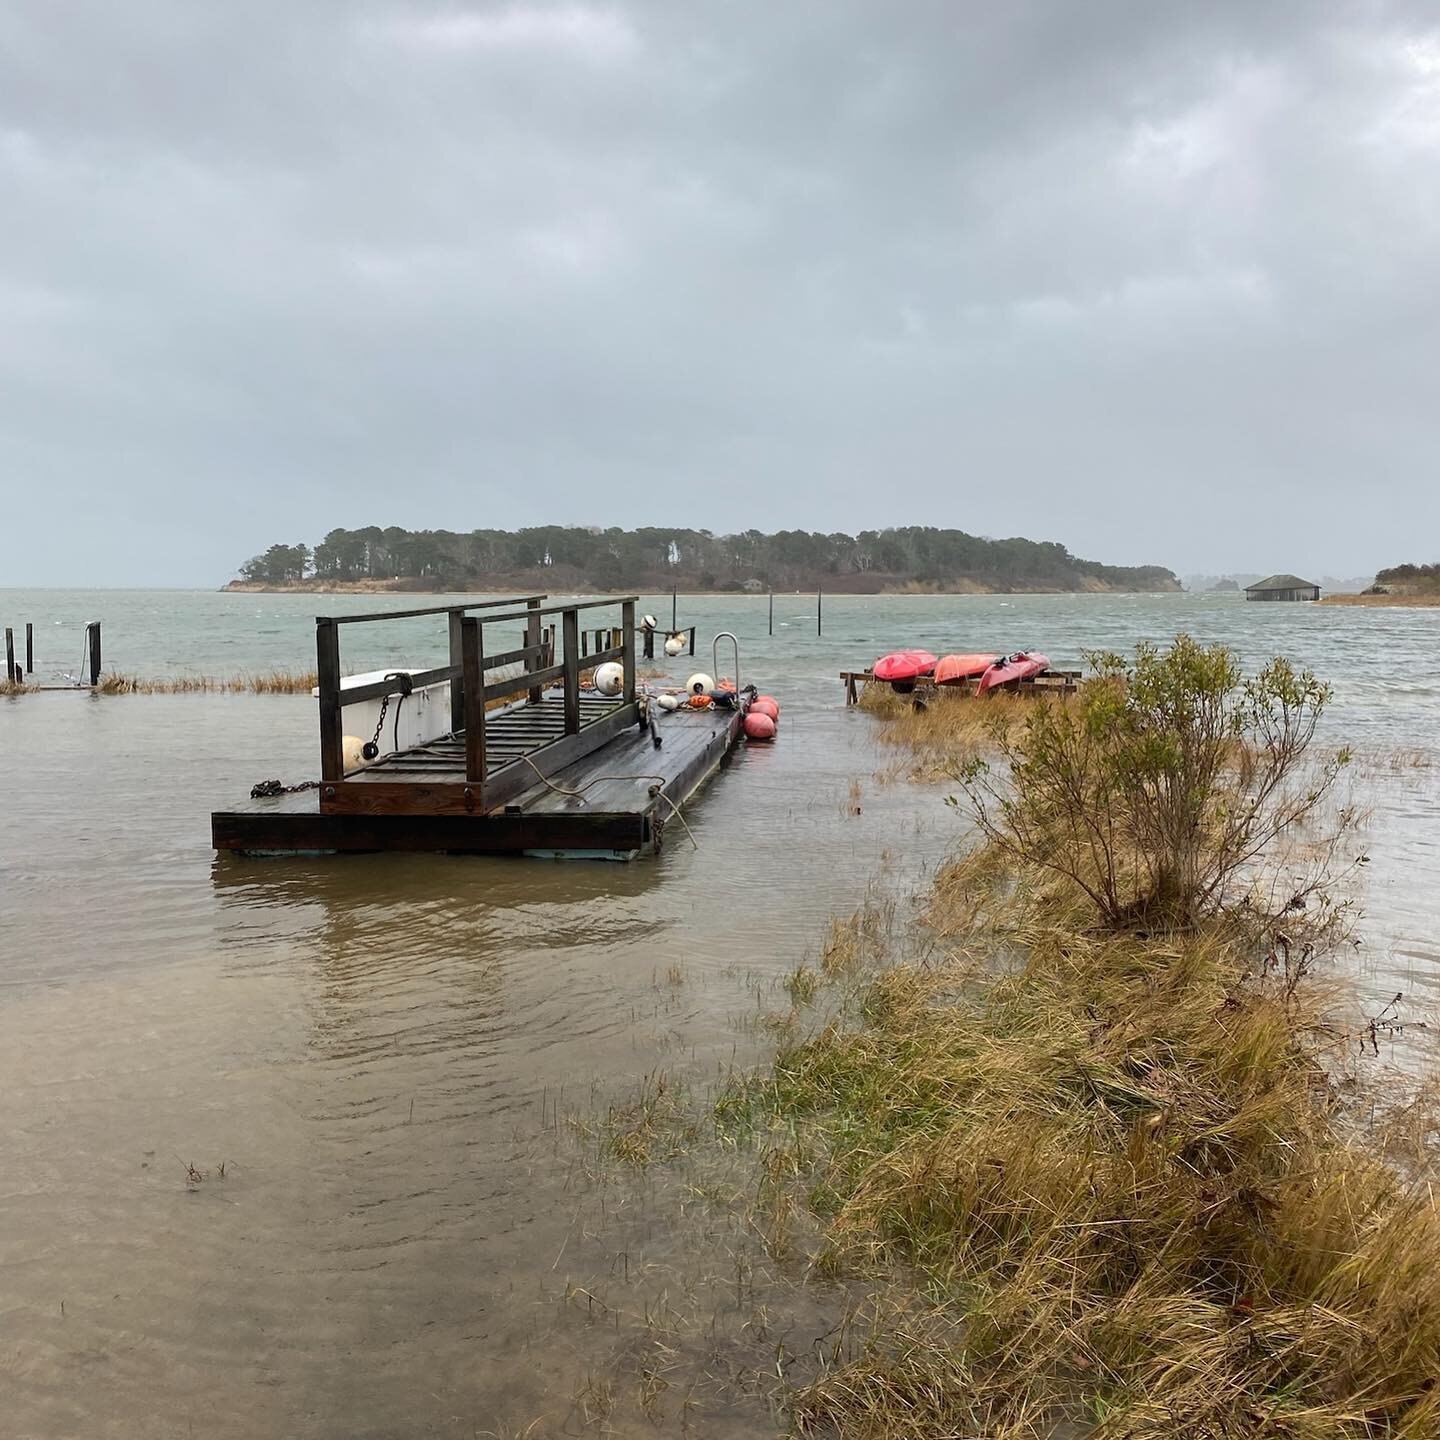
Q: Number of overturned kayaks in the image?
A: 3